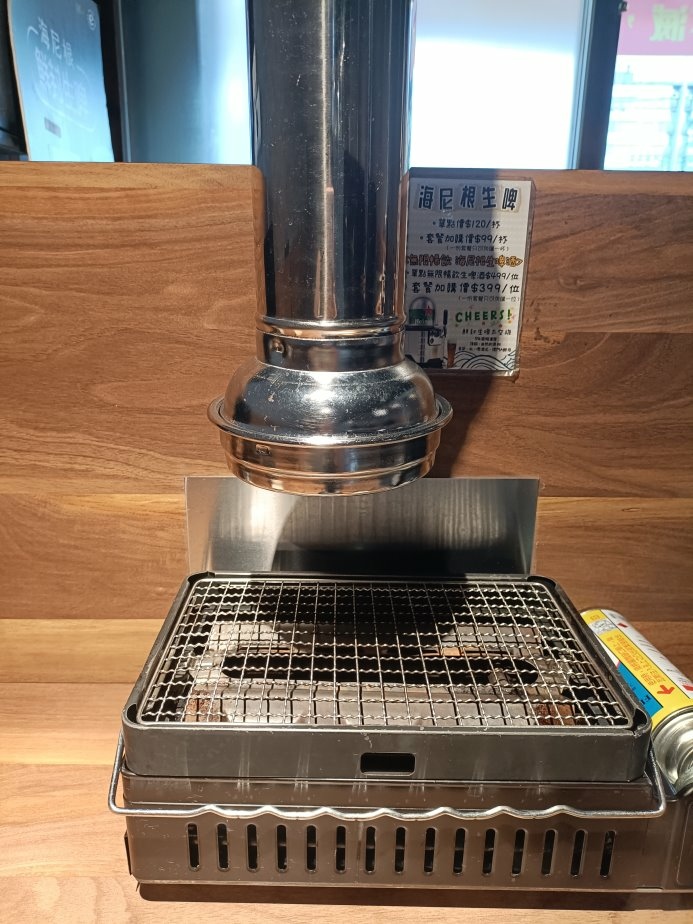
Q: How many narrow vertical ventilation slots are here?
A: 15